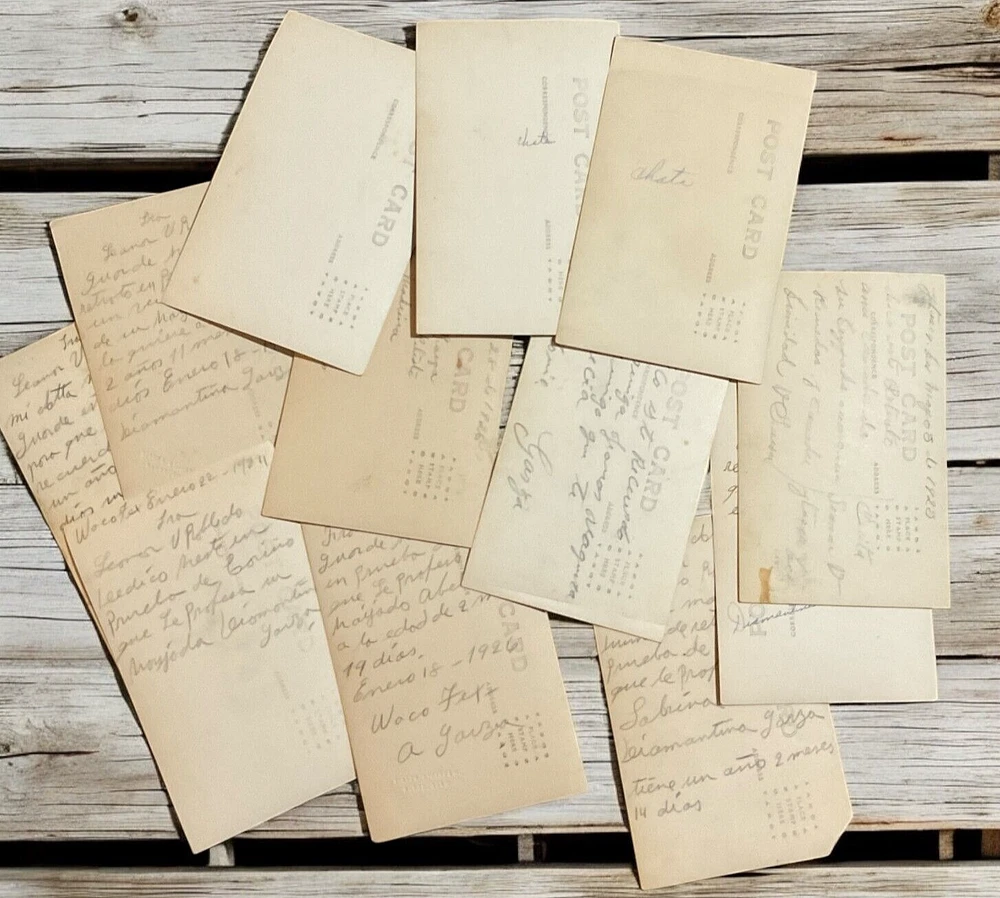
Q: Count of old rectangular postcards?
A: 12